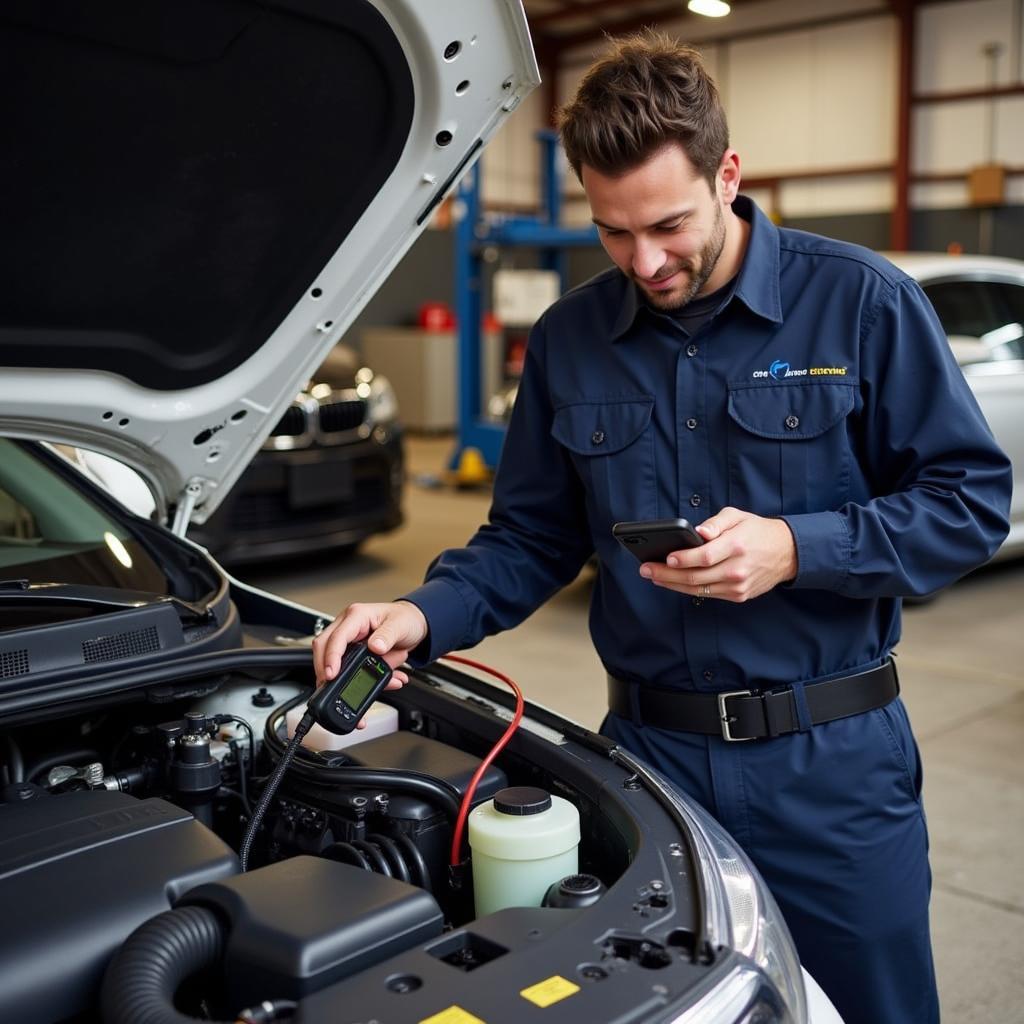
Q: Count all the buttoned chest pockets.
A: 2